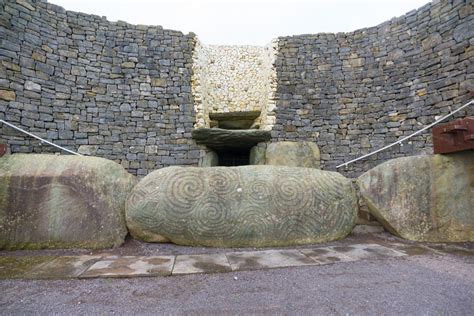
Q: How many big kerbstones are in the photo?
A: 3